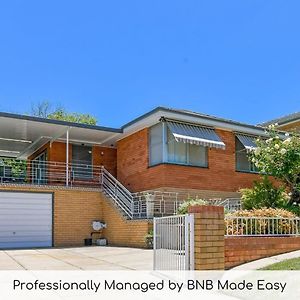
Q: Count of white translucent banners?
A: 1